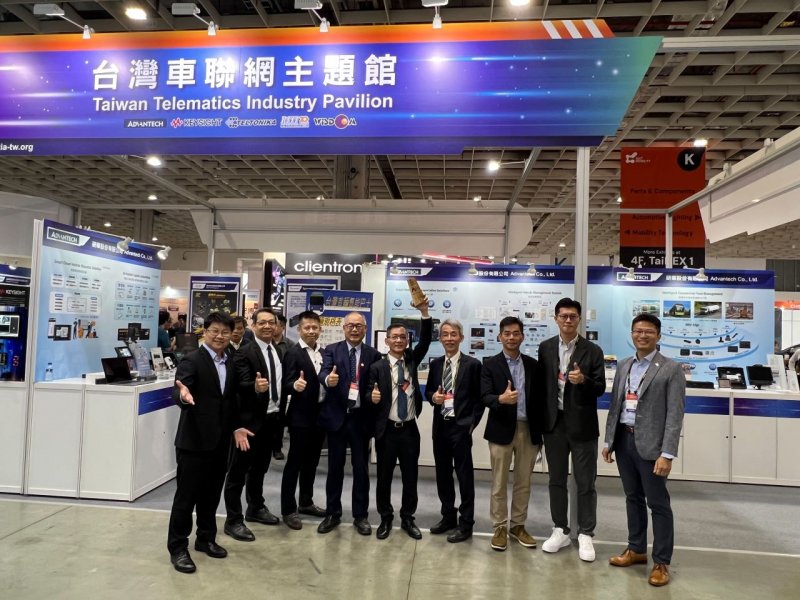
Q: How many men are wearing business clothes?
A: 9